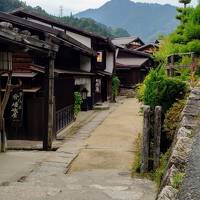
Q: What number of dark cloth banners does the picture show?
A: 1